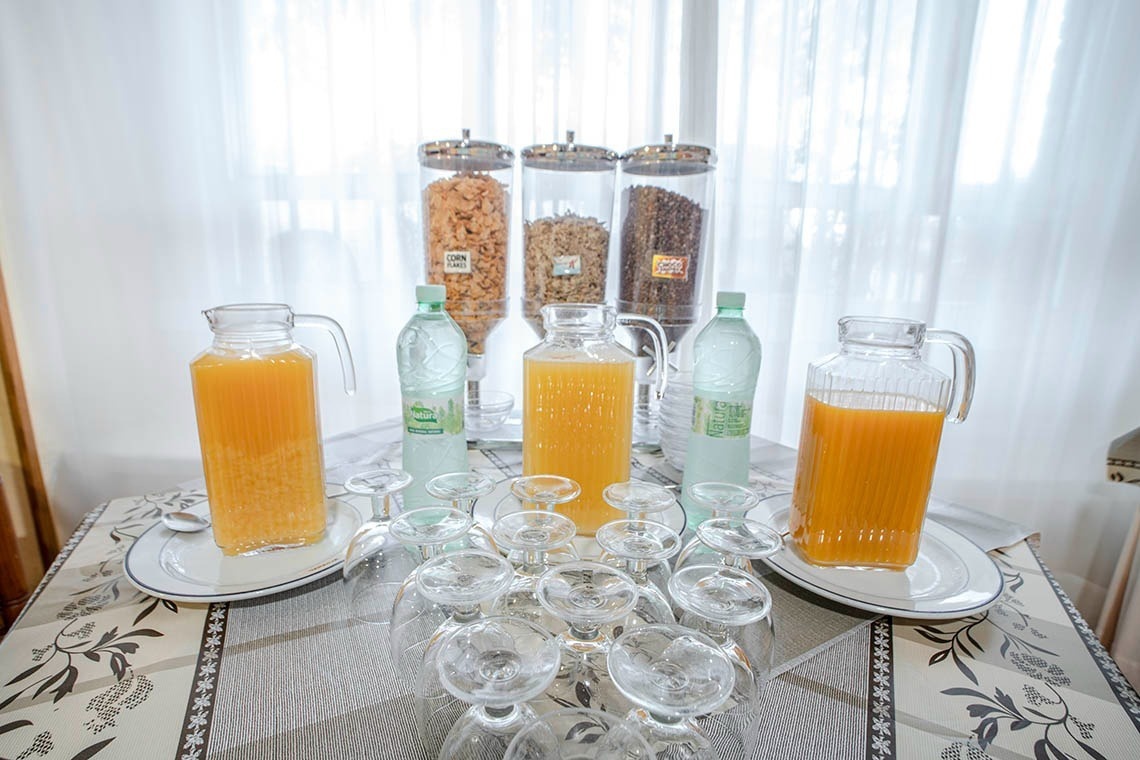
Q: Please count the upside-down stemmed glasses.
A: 15